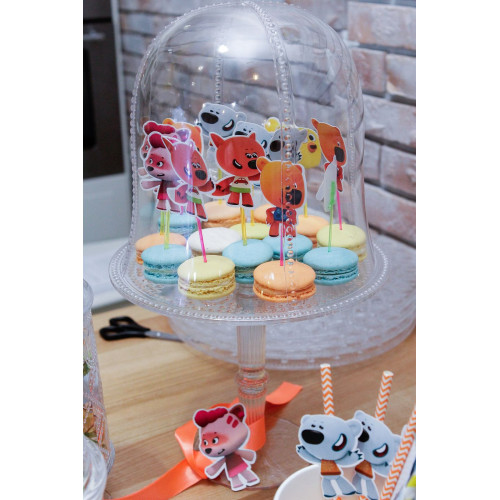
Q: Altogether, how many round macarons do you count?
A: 14